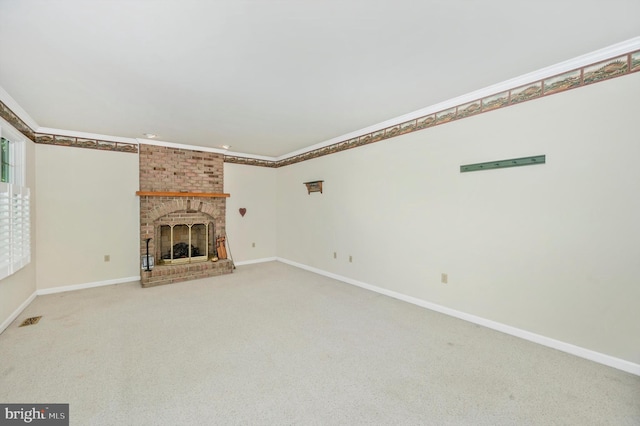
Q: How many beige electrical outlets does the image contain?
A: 5